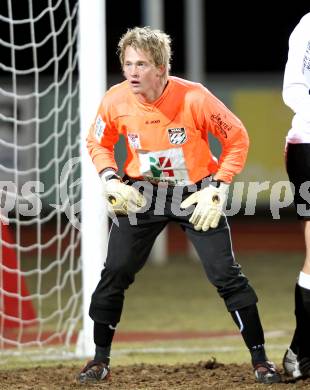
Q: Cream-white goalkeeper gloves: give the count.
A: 2